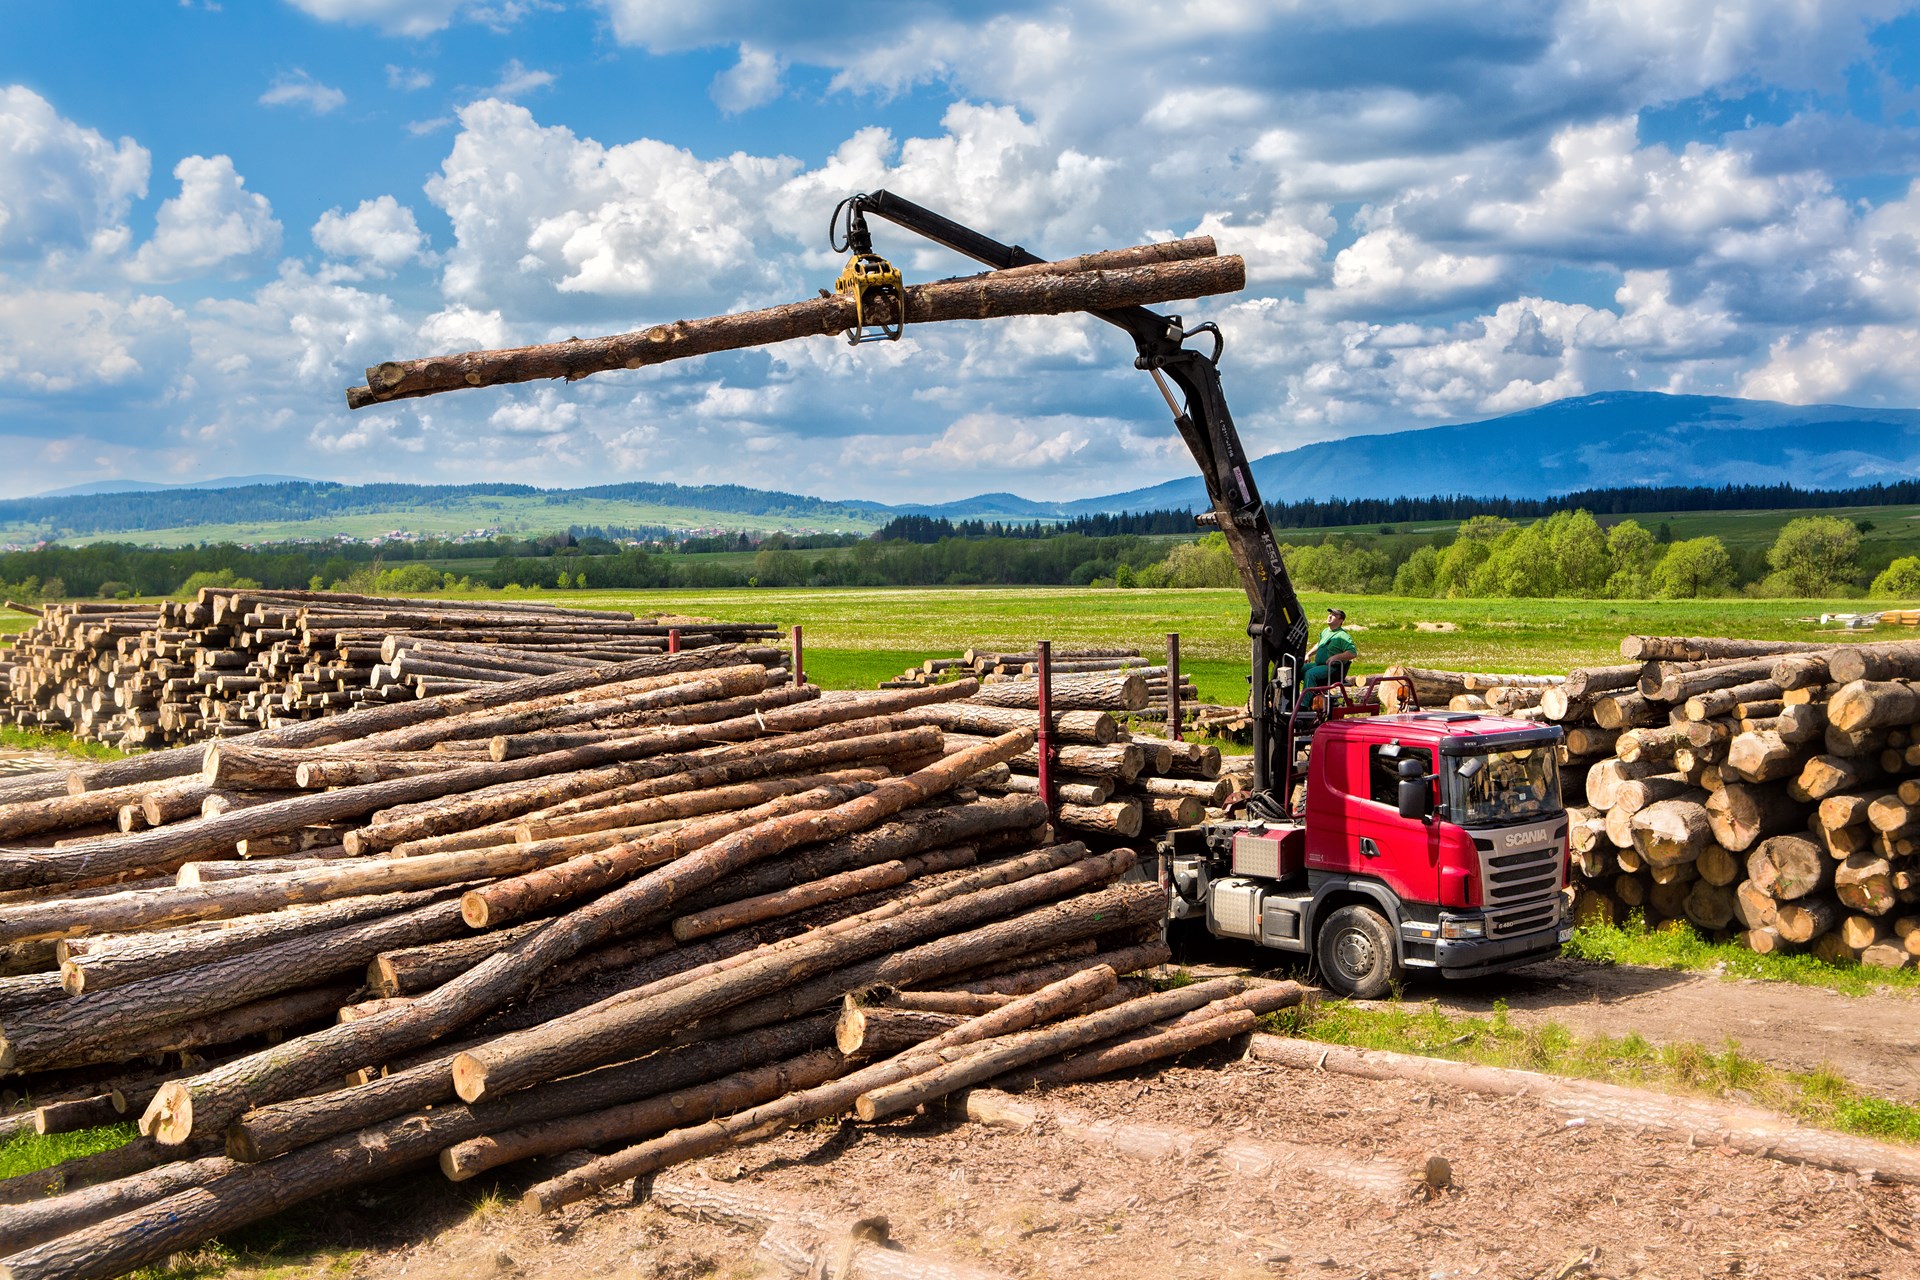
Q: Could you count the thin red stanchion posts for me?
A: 4